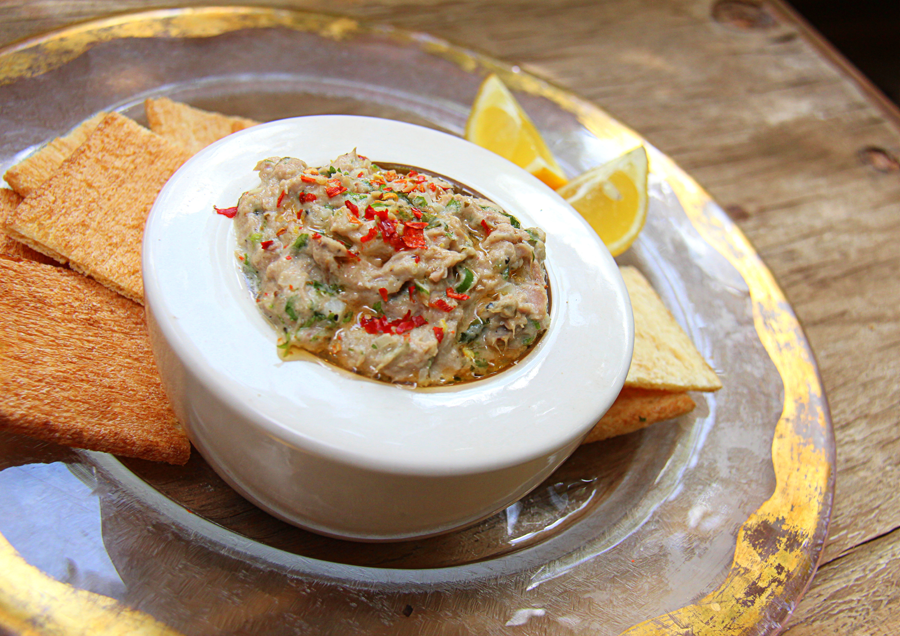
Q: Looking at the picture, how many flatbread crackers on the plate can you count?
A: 7